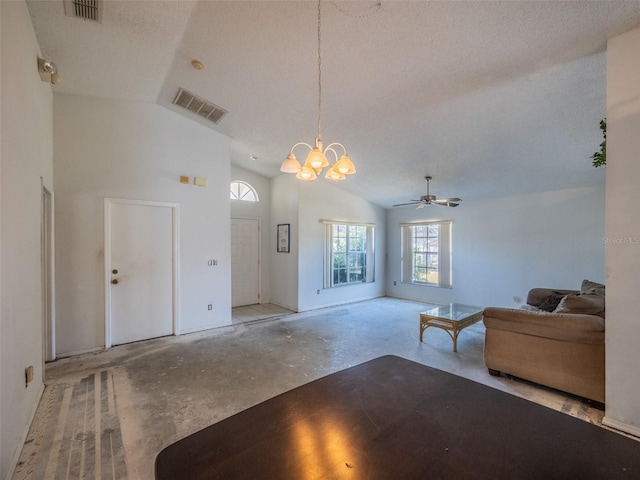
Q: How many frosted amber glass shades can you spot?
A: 5